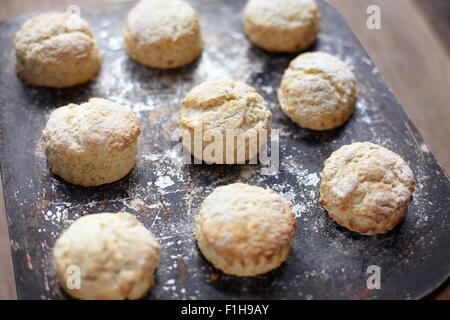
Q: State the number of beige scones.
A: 9